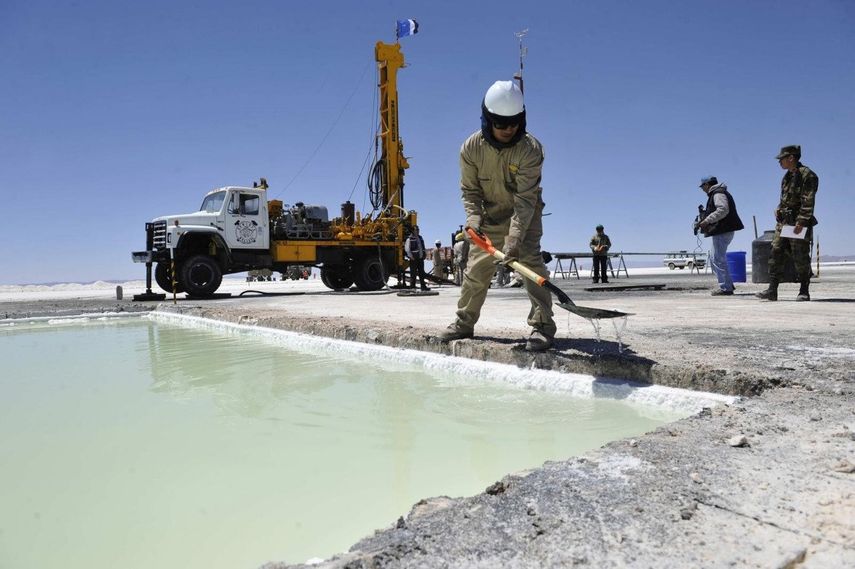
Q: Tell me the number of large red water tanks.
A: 0